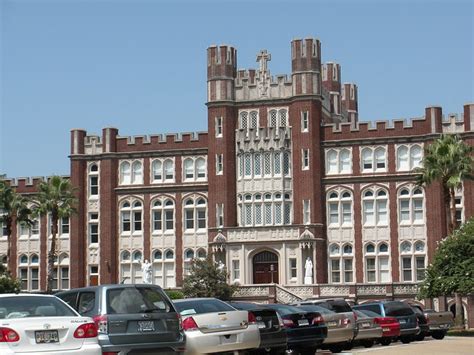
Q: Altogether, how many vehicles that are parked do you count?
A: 12